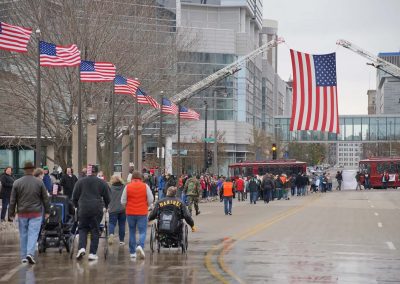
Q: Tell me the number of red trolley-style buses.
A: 2